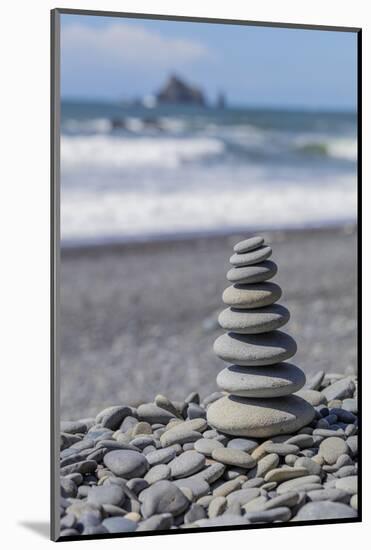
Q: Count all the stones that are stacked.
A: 8